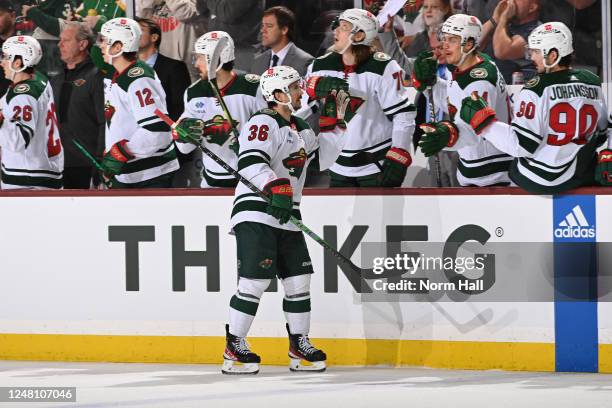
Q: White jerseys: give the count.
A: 7